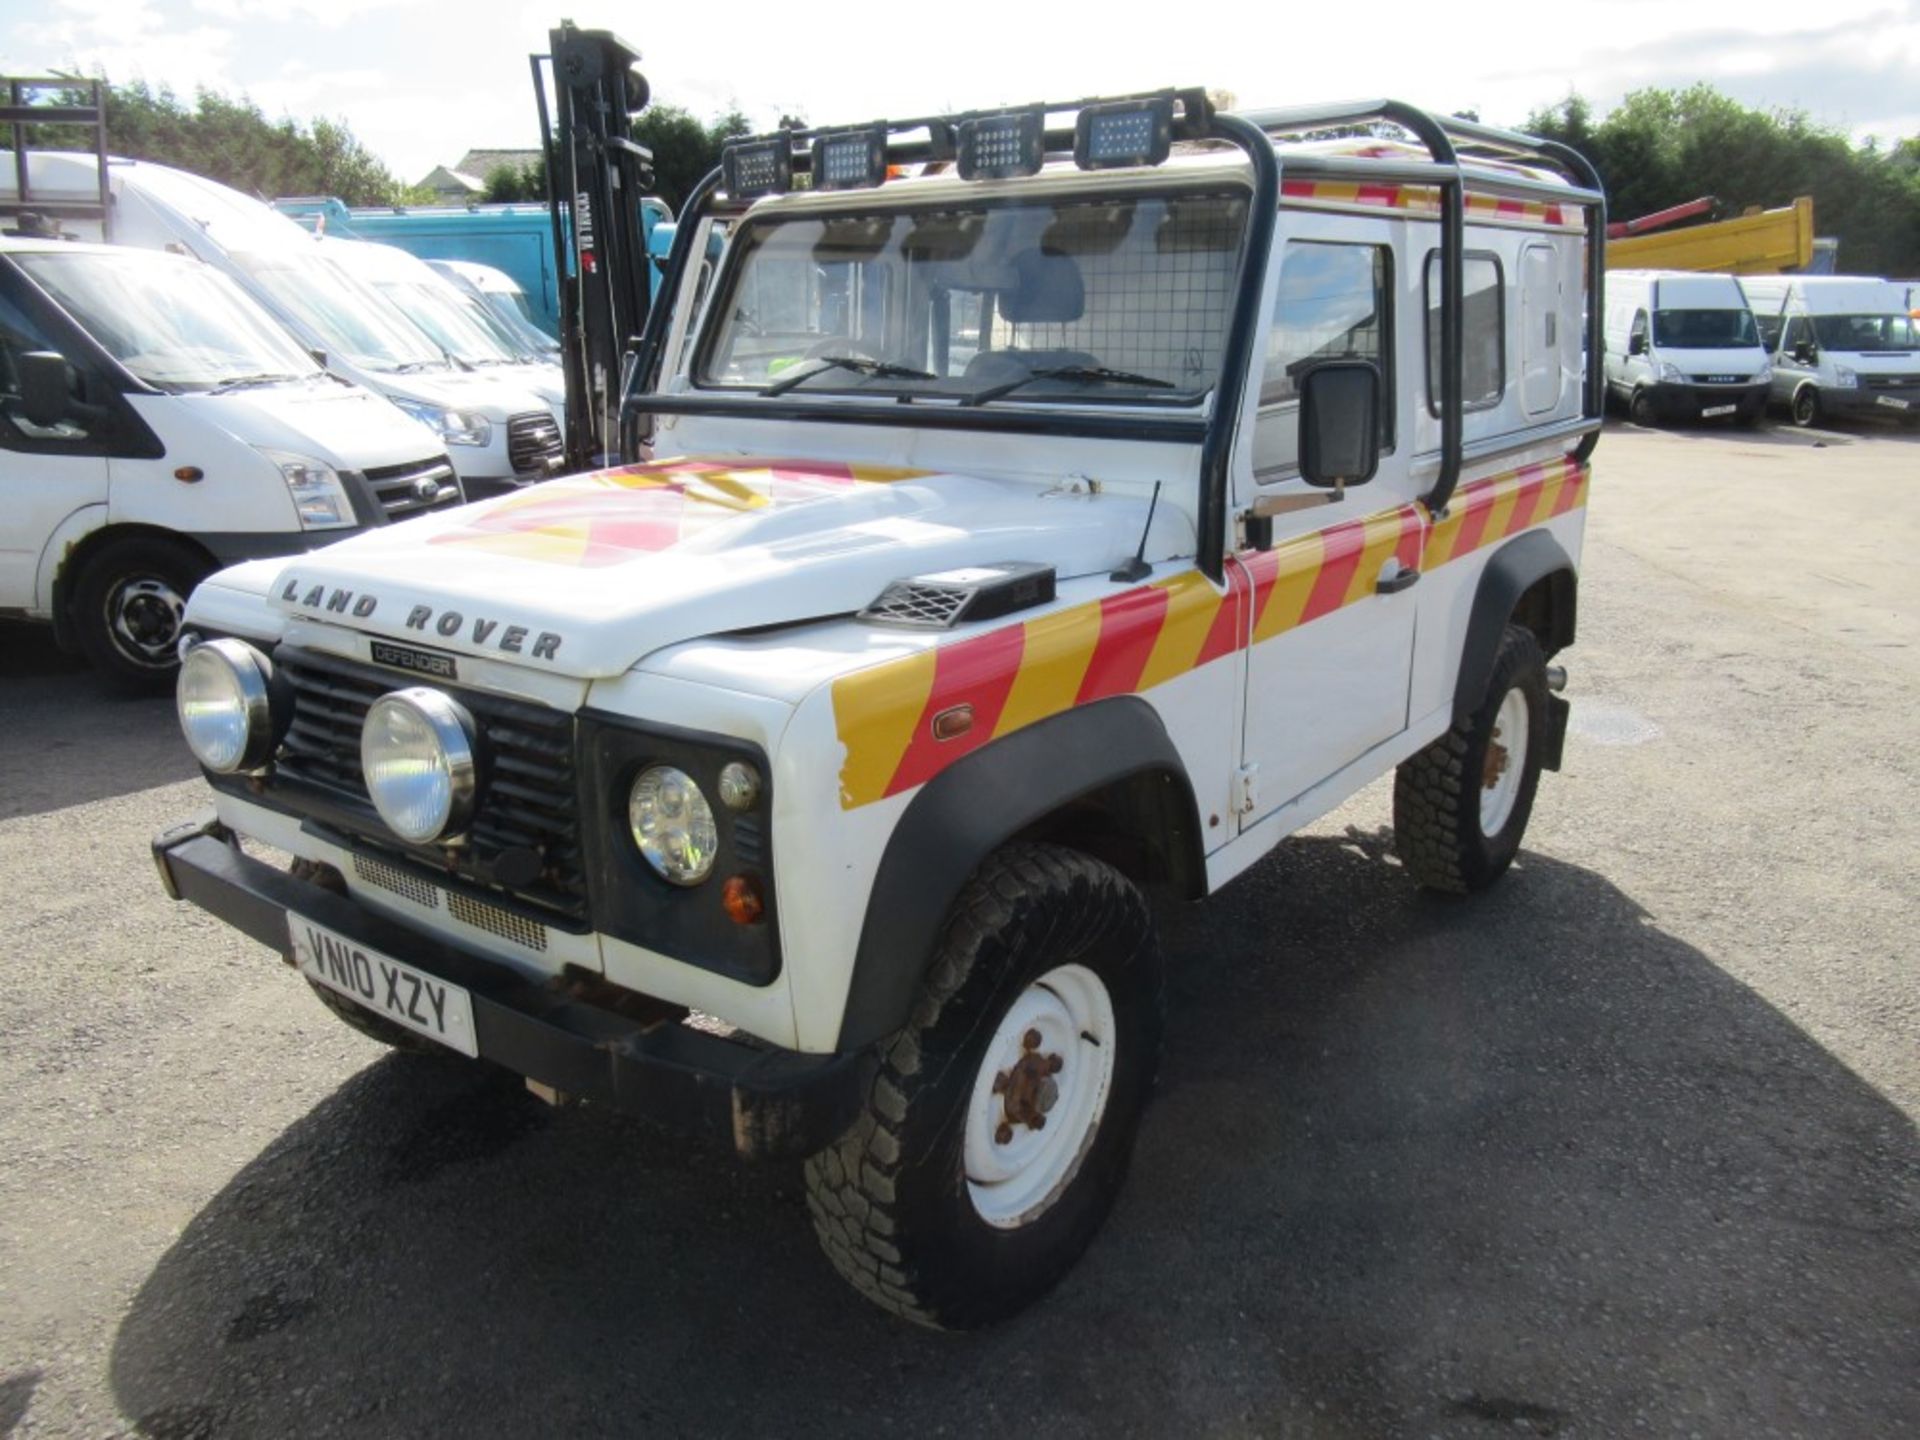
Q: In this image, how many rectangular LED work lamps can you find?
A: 4